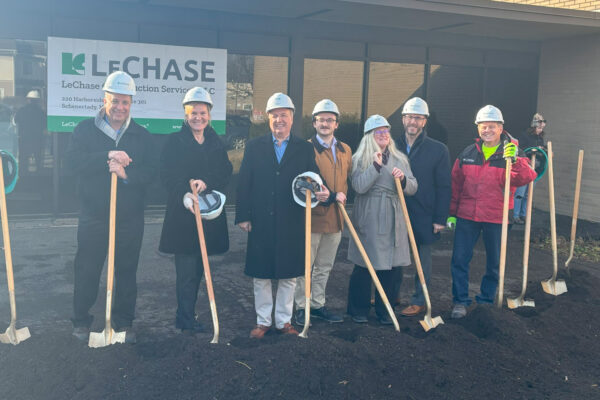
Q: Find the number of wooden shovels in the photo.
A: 10